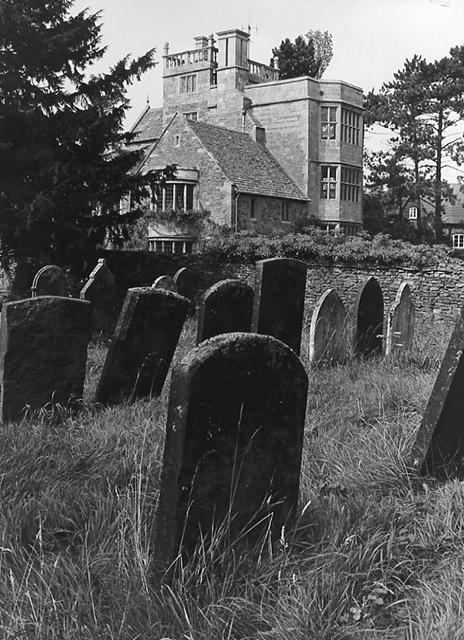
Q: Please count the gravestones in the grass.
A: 13